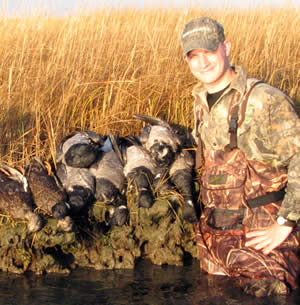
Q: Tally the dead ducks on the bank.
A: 8